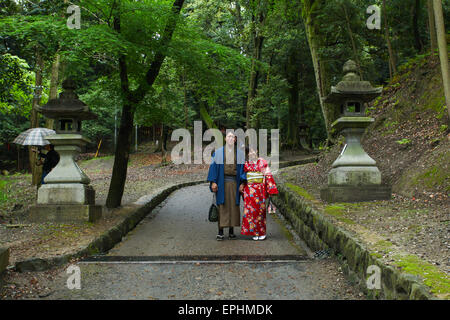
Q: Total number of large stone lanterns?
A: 2